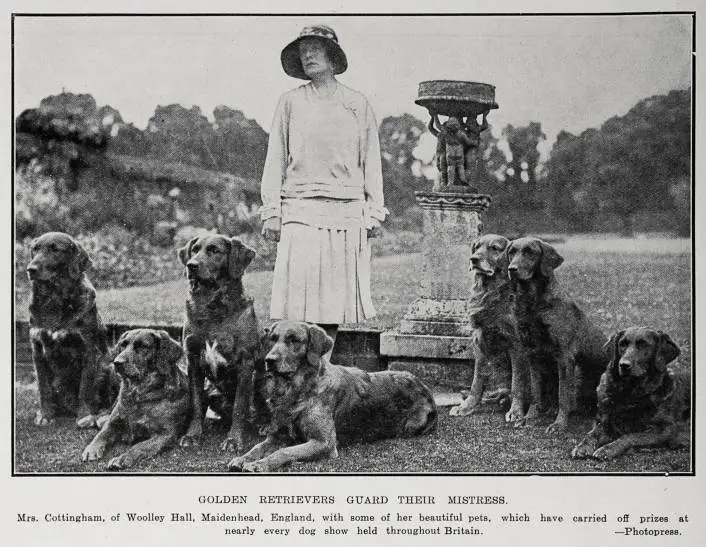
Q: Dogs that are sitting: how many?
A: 4